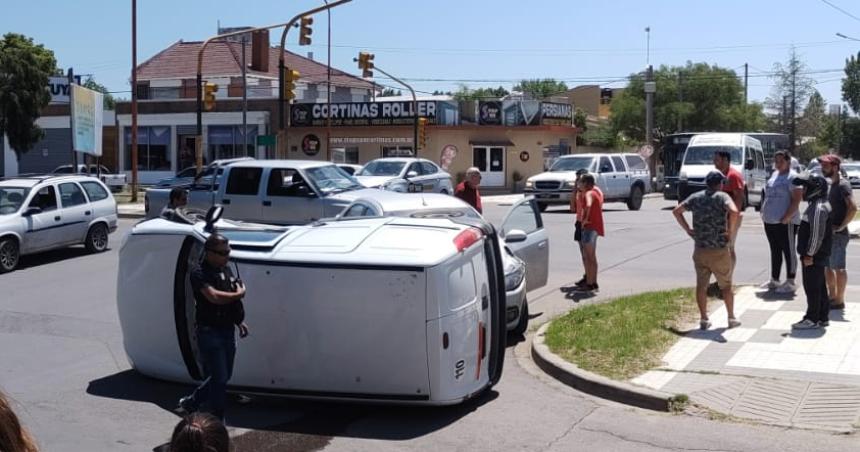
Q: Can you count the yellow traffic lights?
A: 5